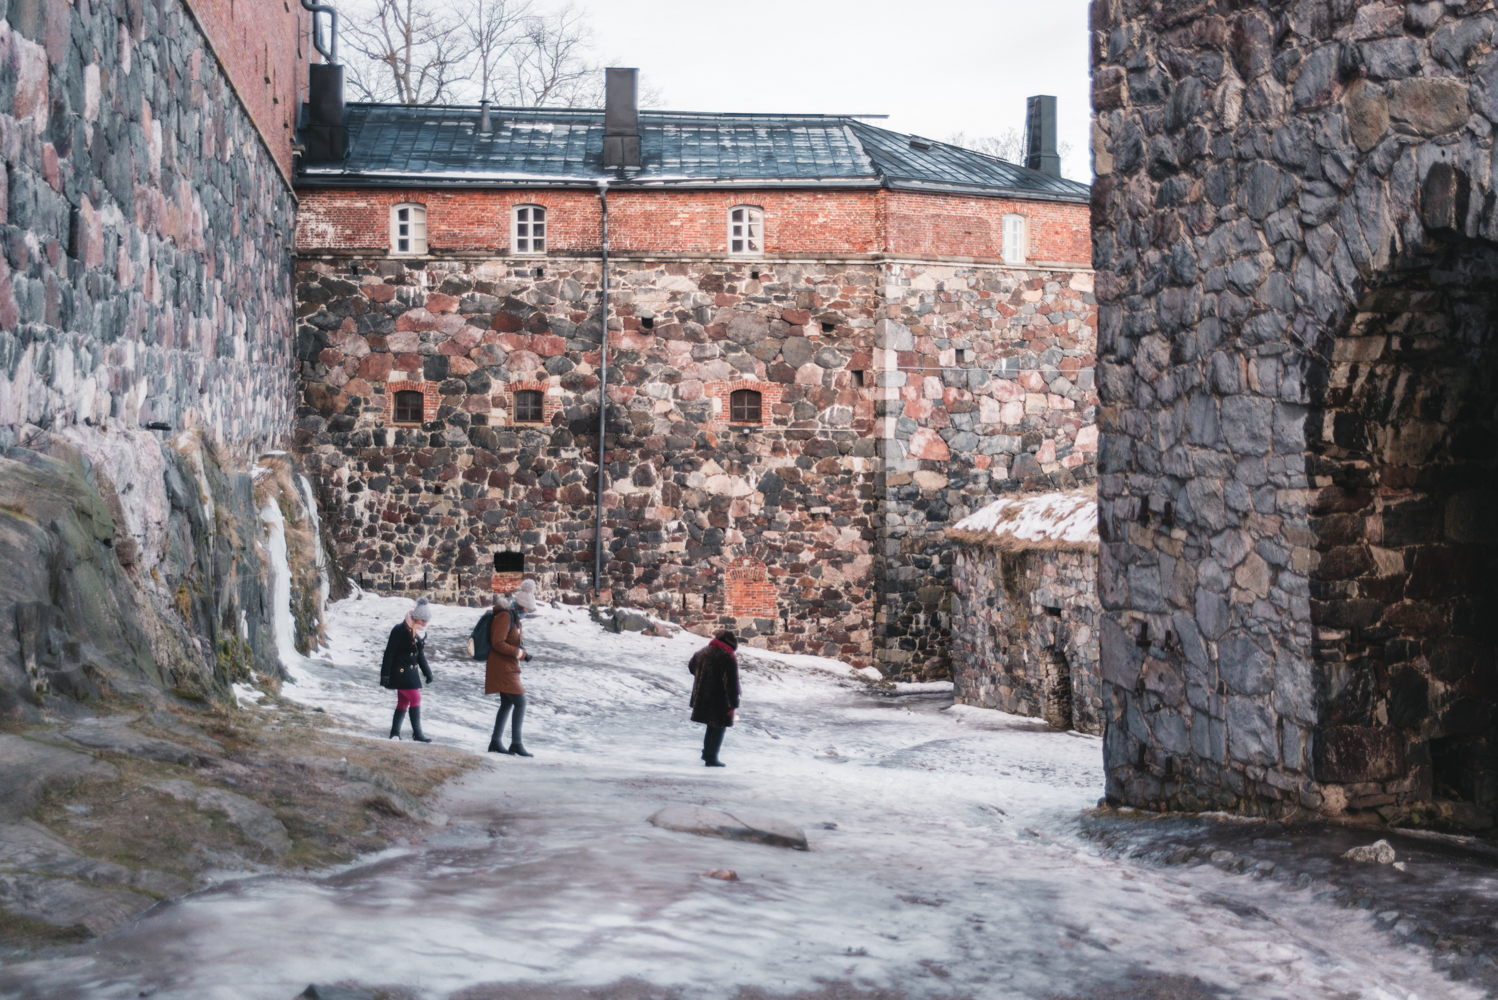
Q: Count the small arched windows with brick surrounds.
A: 3